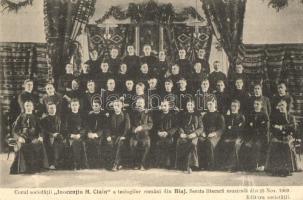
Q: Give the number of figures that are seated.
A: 12